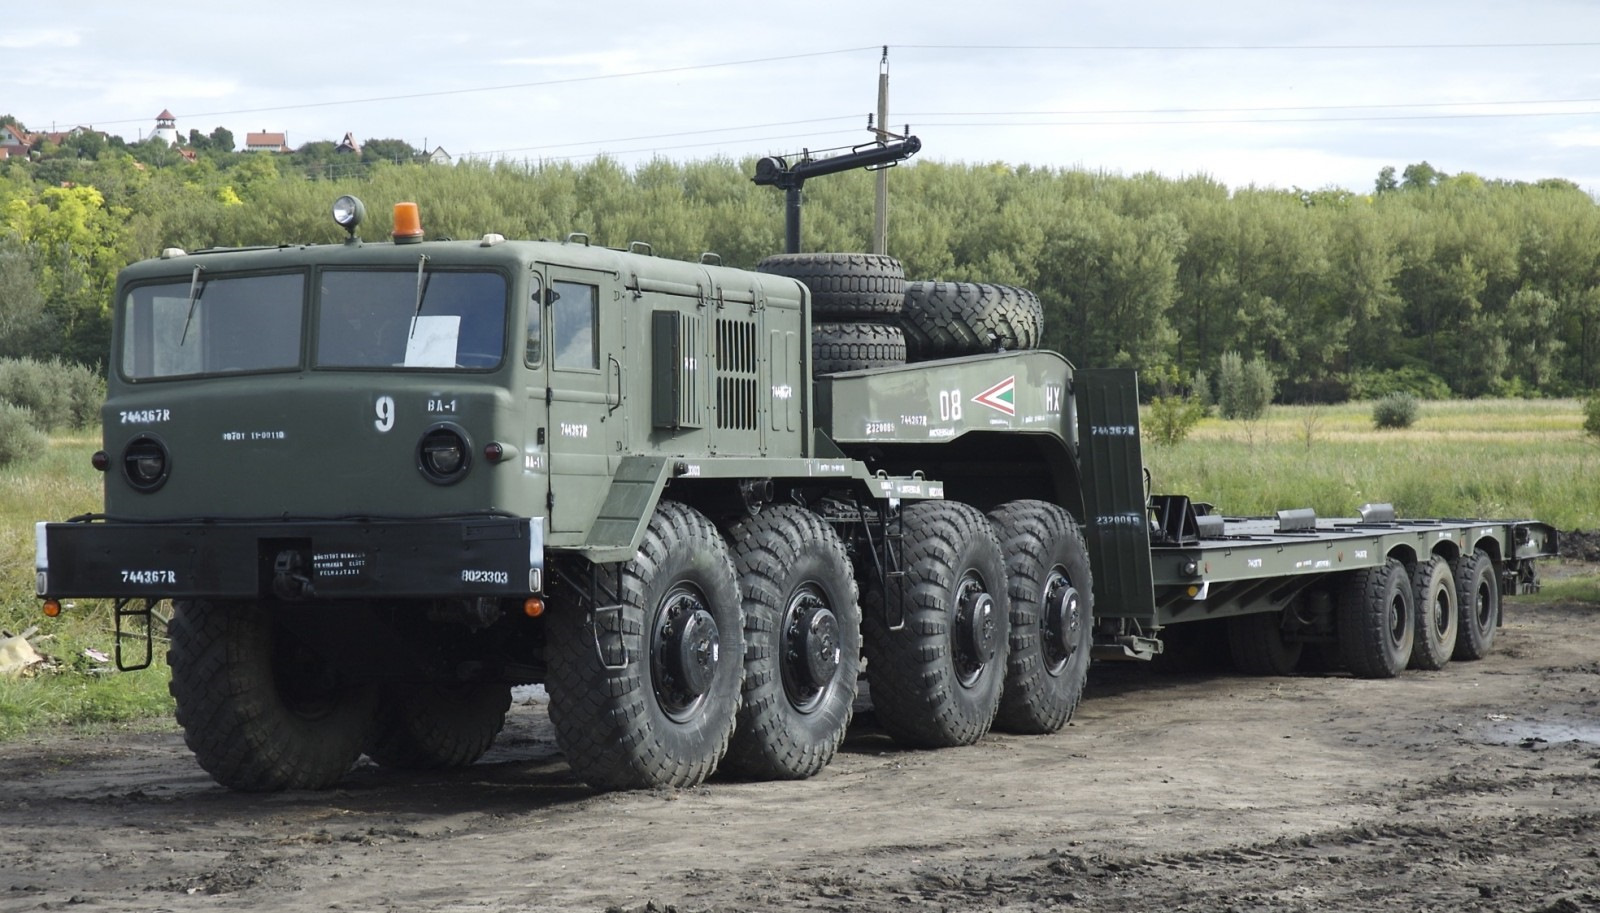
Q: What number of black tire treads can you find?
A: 13